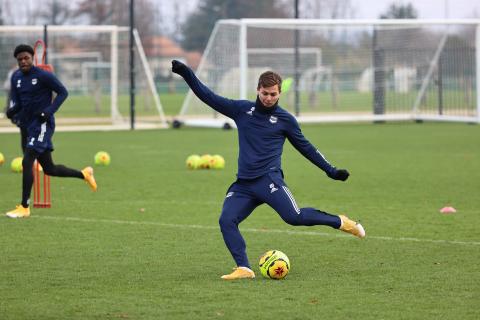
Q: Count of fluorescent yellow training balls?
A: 7